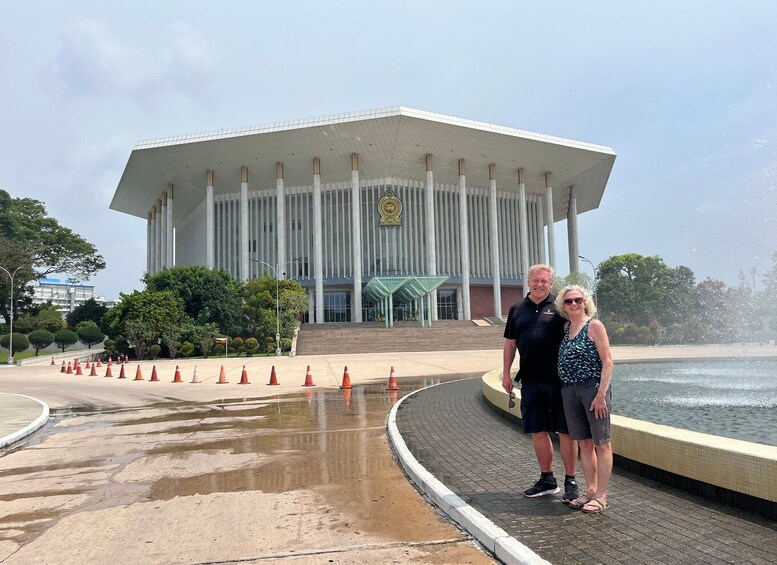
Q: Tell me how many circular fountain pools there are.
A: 1